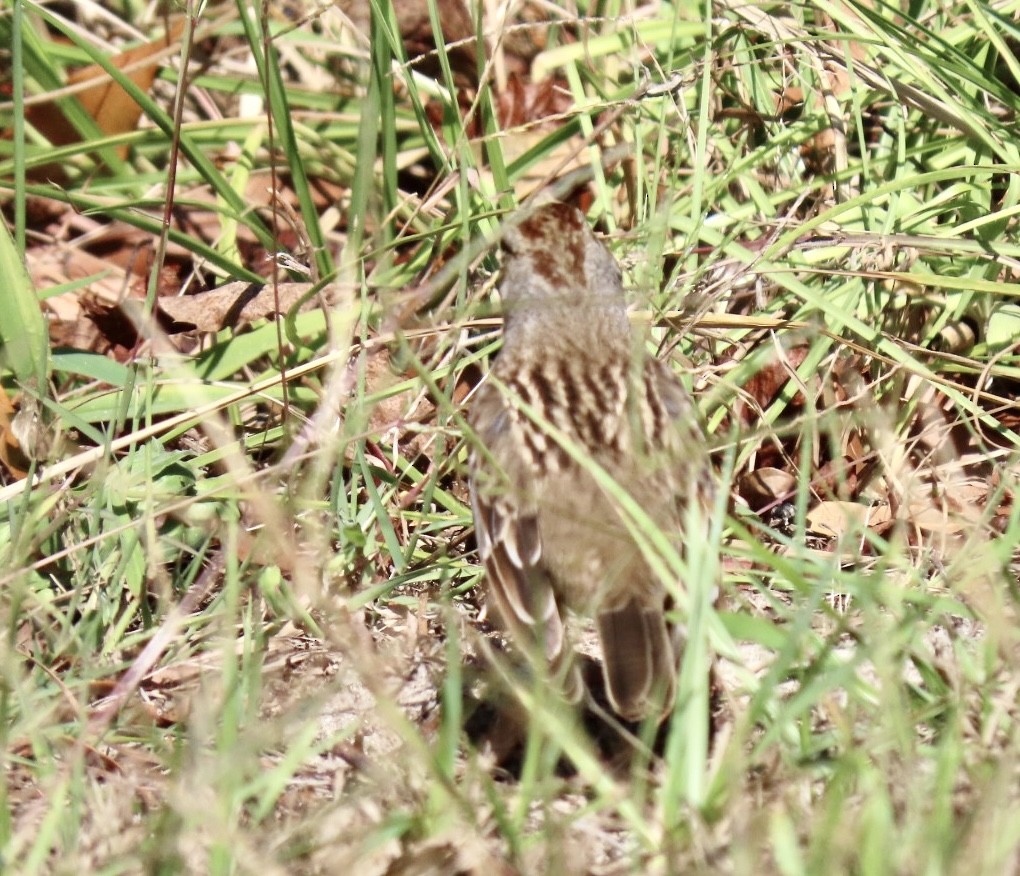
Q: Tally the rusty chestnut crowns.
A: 1